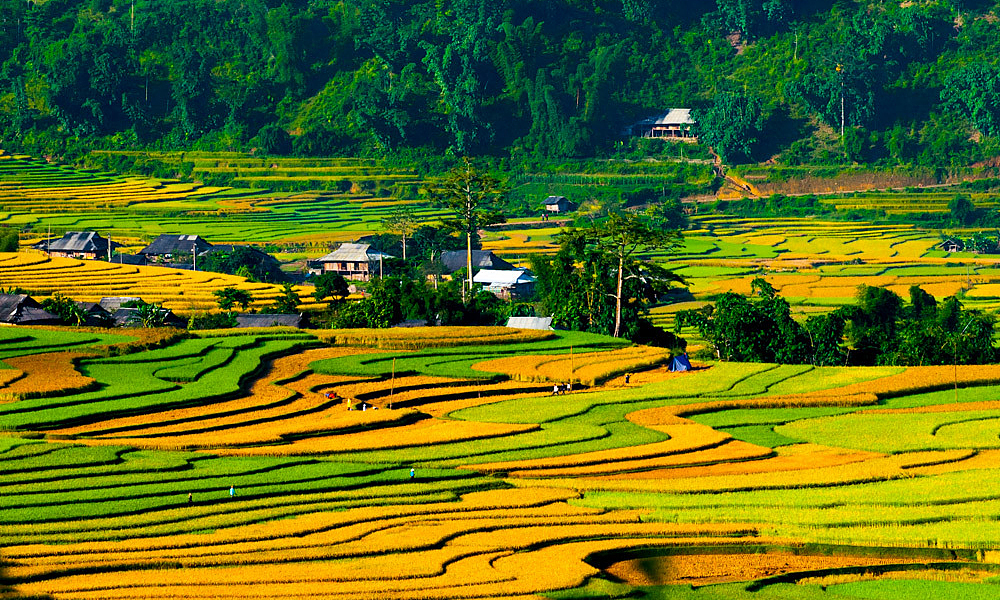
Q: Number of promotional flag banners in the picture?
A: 0